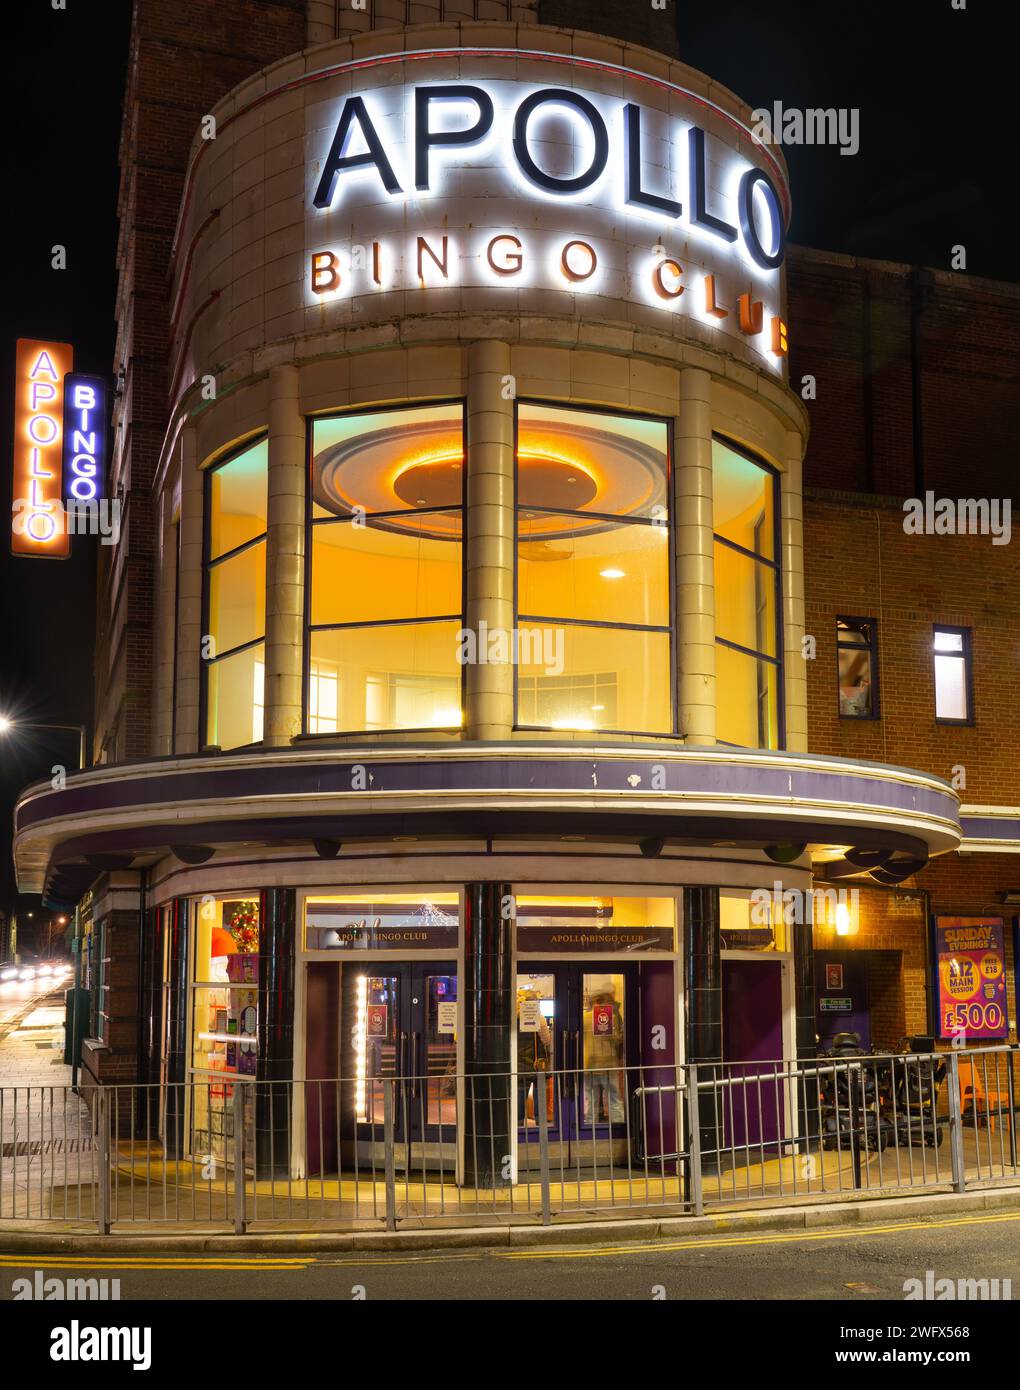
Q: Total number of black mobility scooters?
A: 2